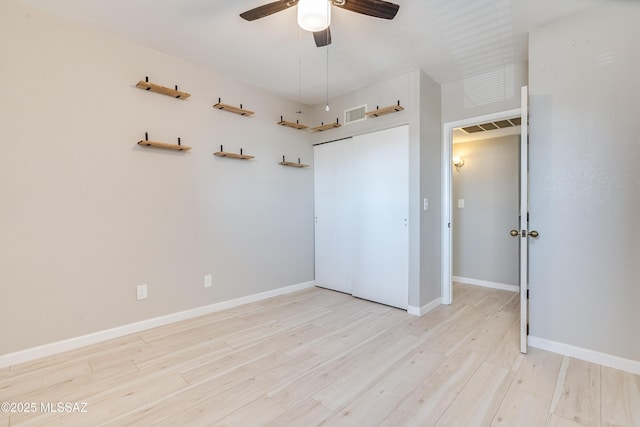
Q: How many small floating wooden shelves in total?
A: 8